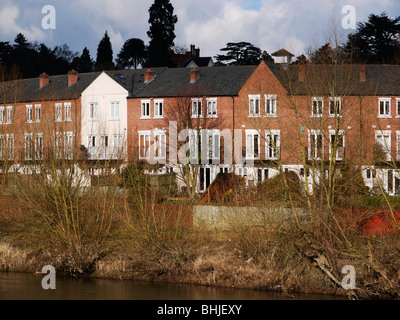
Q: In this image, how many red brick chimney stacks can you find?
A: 6